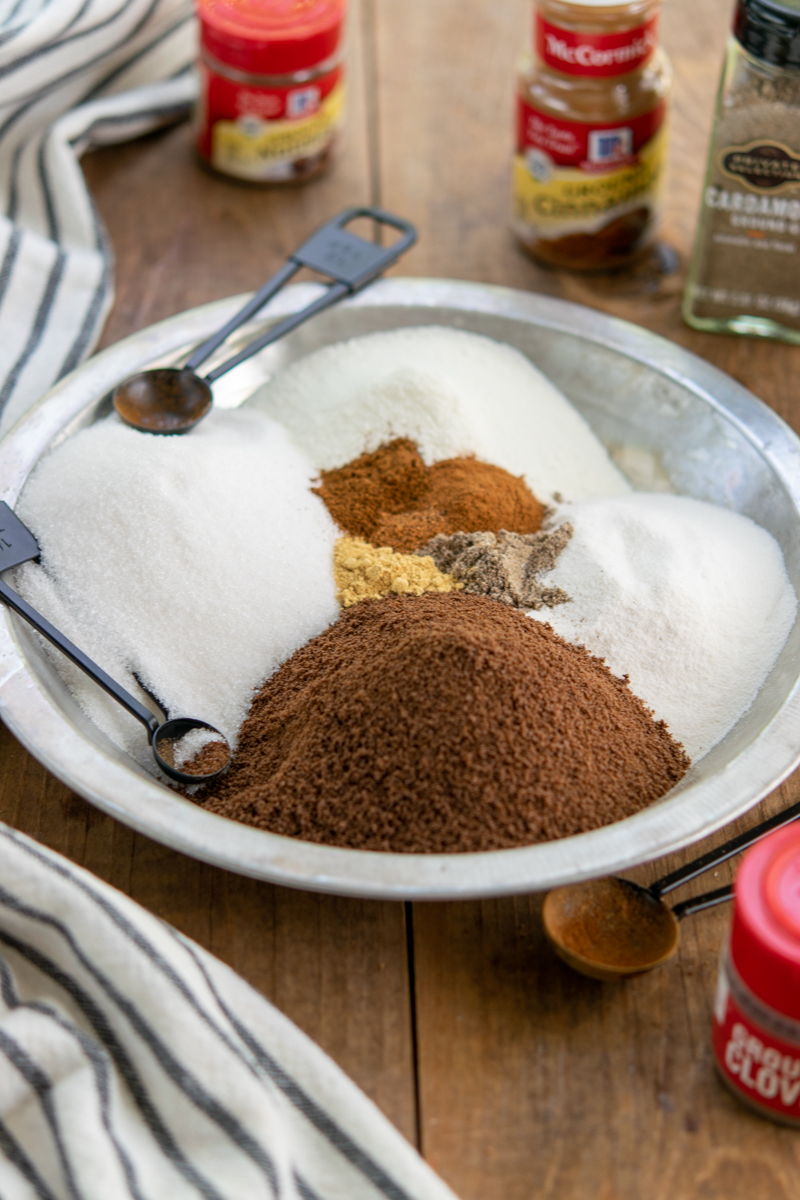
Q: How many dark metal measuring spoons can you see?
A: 3